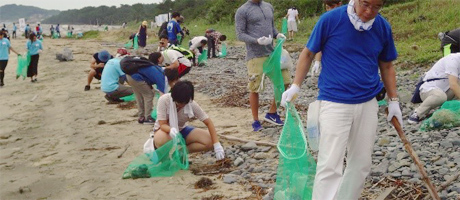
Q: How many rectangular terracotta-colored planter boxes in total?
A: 0